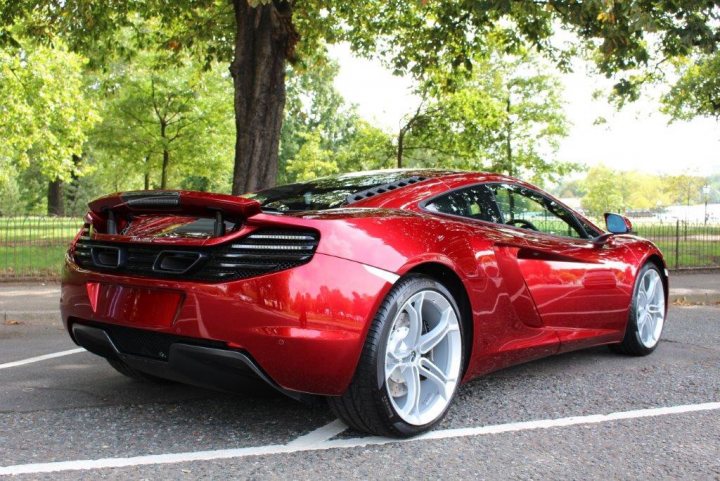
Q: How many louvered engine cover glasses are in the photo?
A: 1